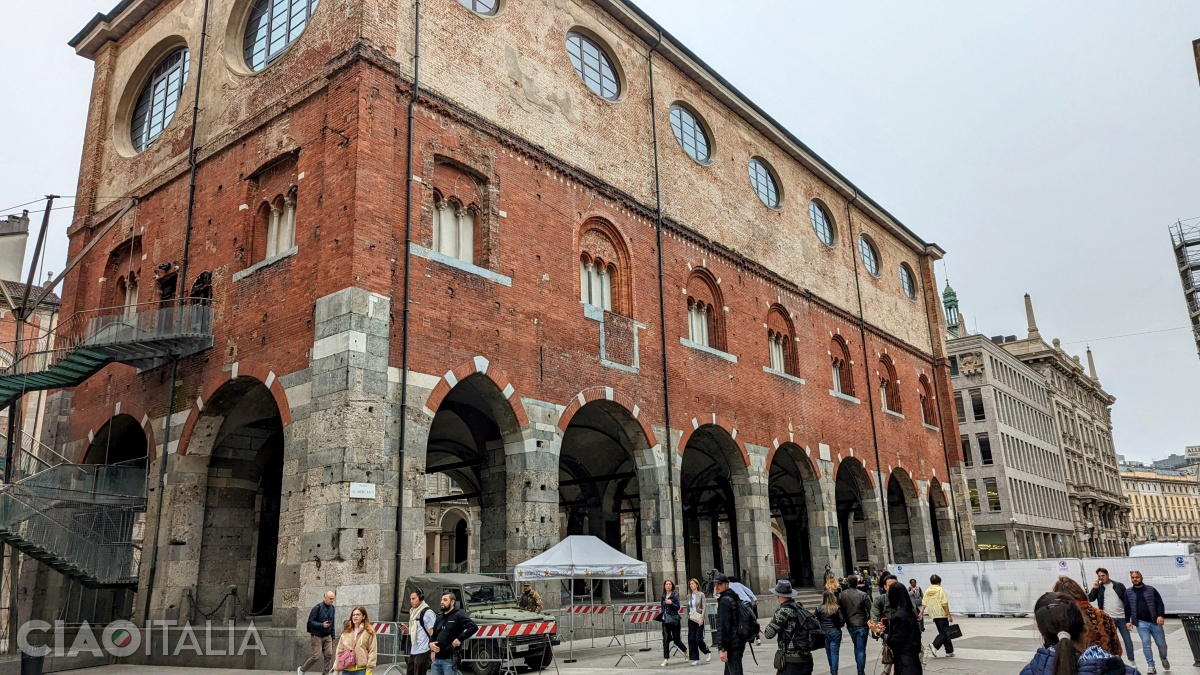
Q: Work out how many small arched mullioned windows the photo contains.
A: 9